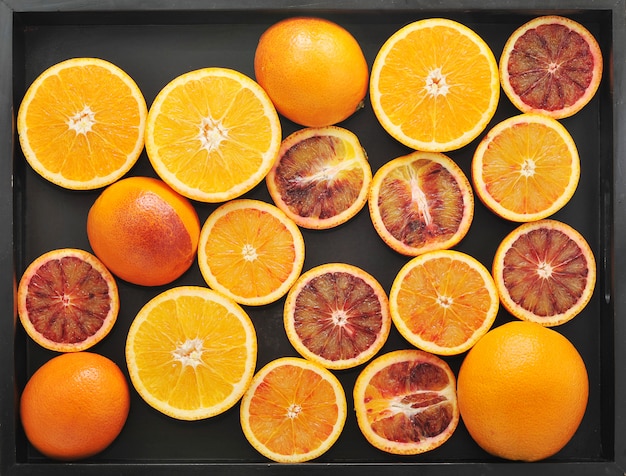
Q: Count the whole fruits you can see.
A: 4